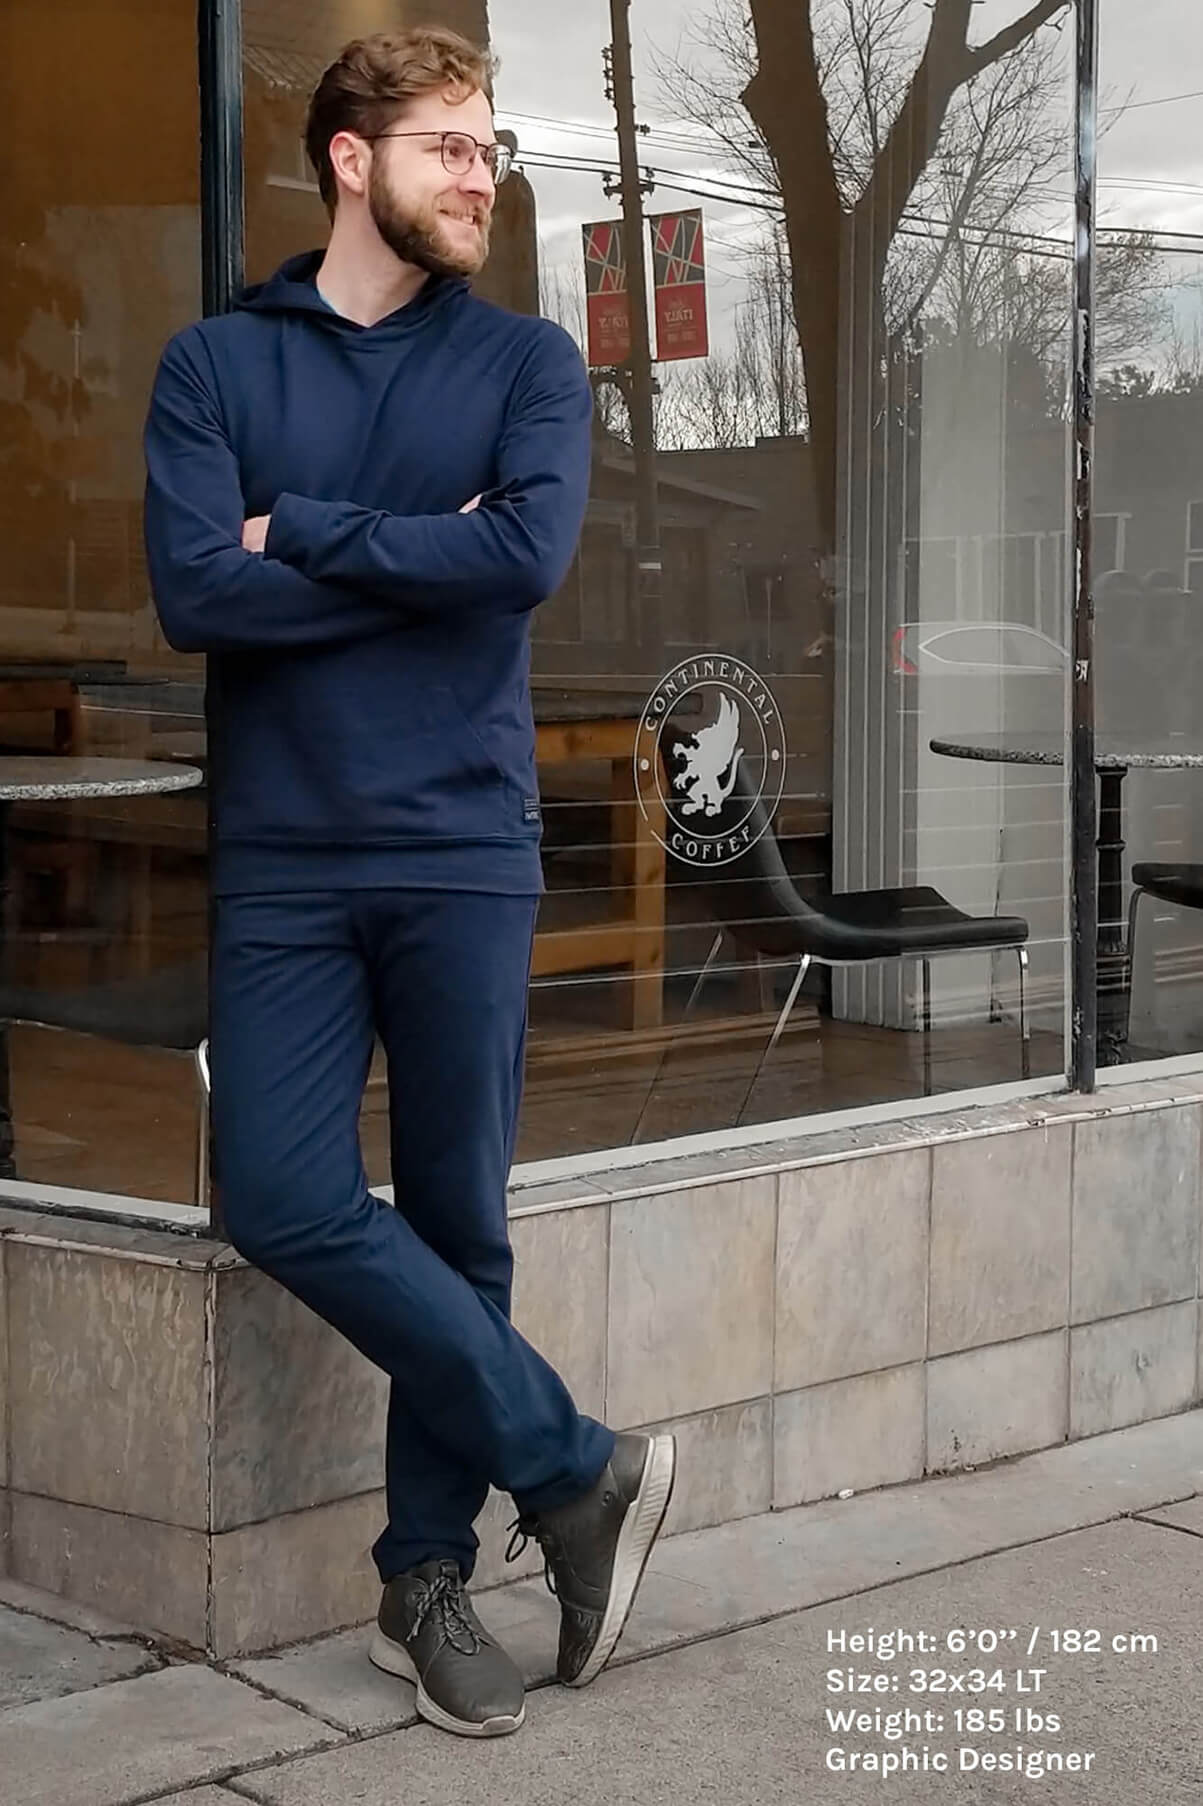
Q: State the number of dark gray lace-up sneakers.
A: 2